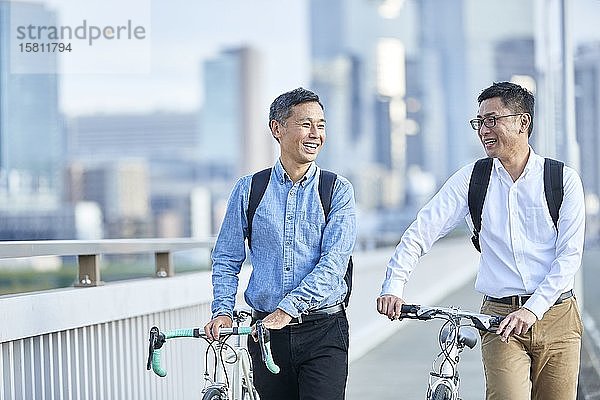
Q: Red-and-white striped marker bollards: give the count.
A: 0